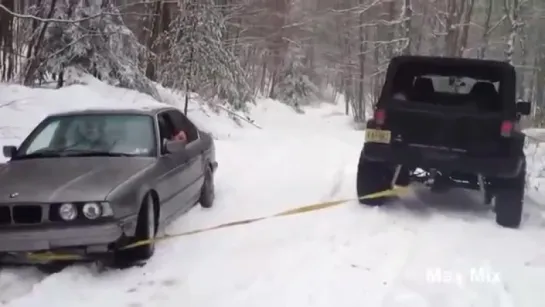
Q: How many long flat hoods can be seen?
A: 1